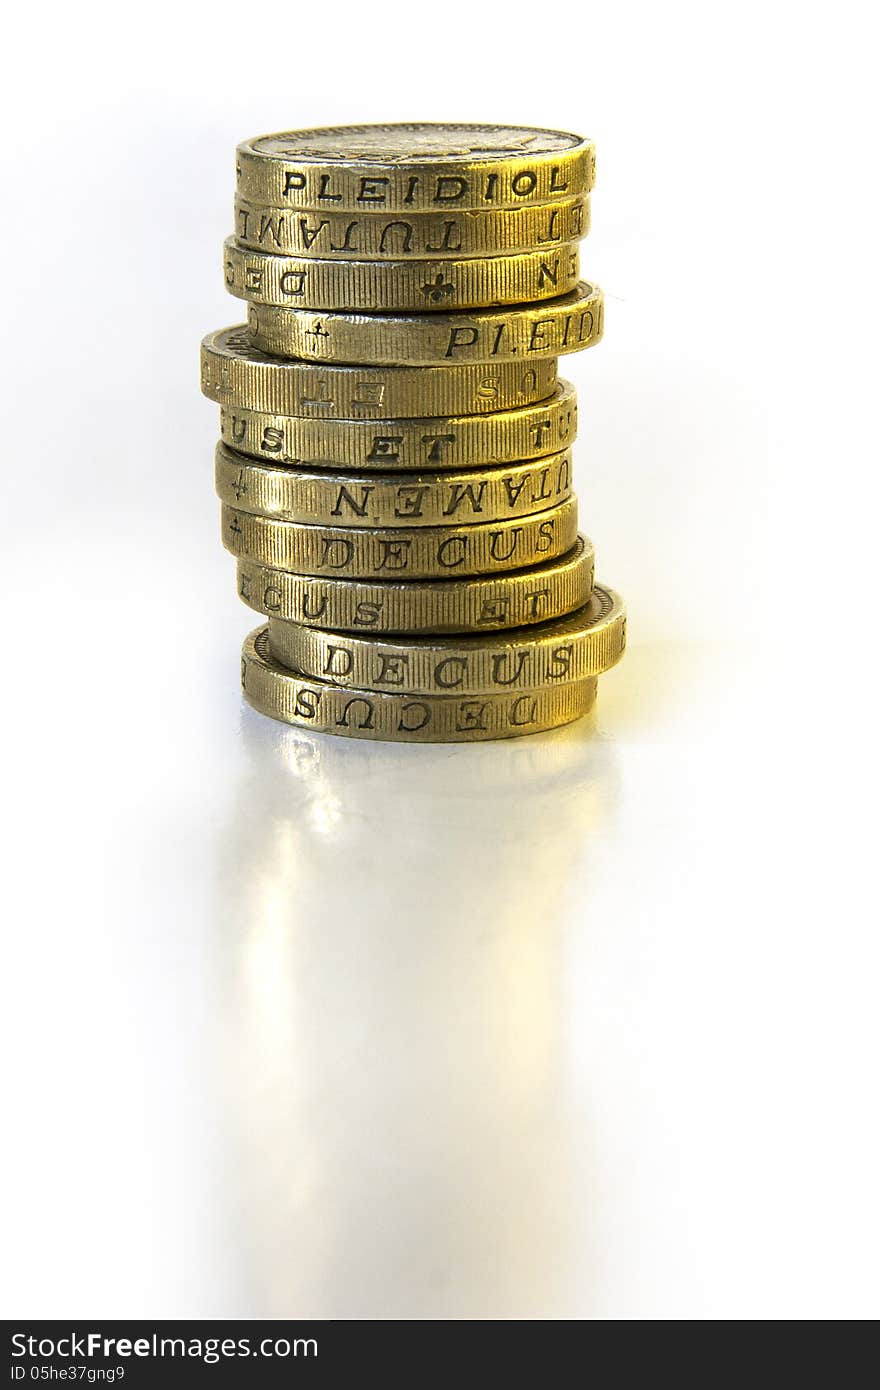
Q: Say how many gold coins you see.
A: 11